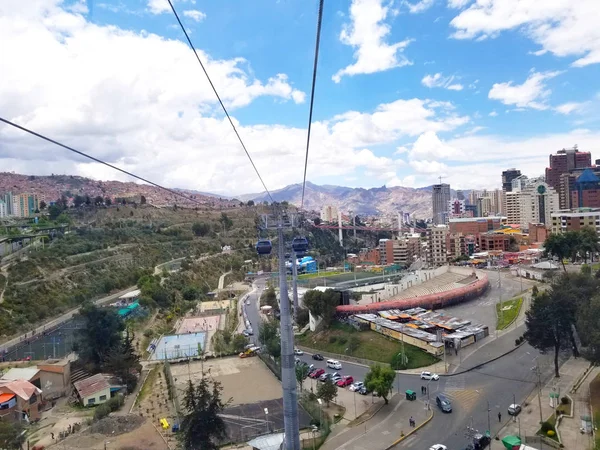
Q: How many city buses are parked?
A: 0